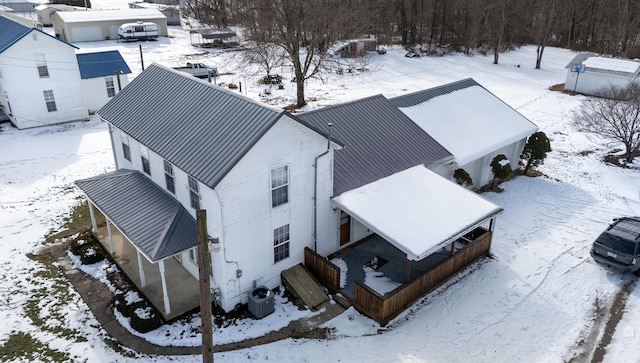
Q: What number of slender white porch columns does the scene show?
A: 4